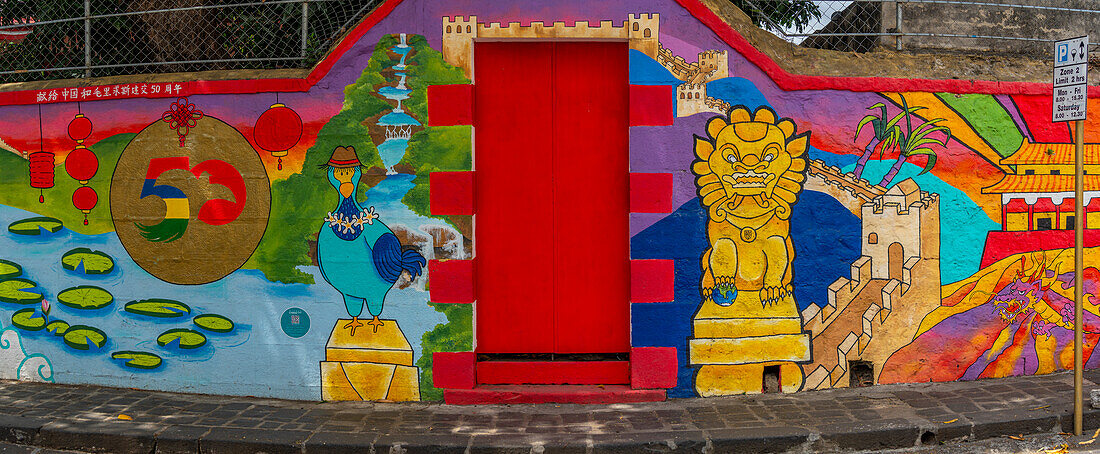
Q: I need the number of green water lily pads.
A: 12